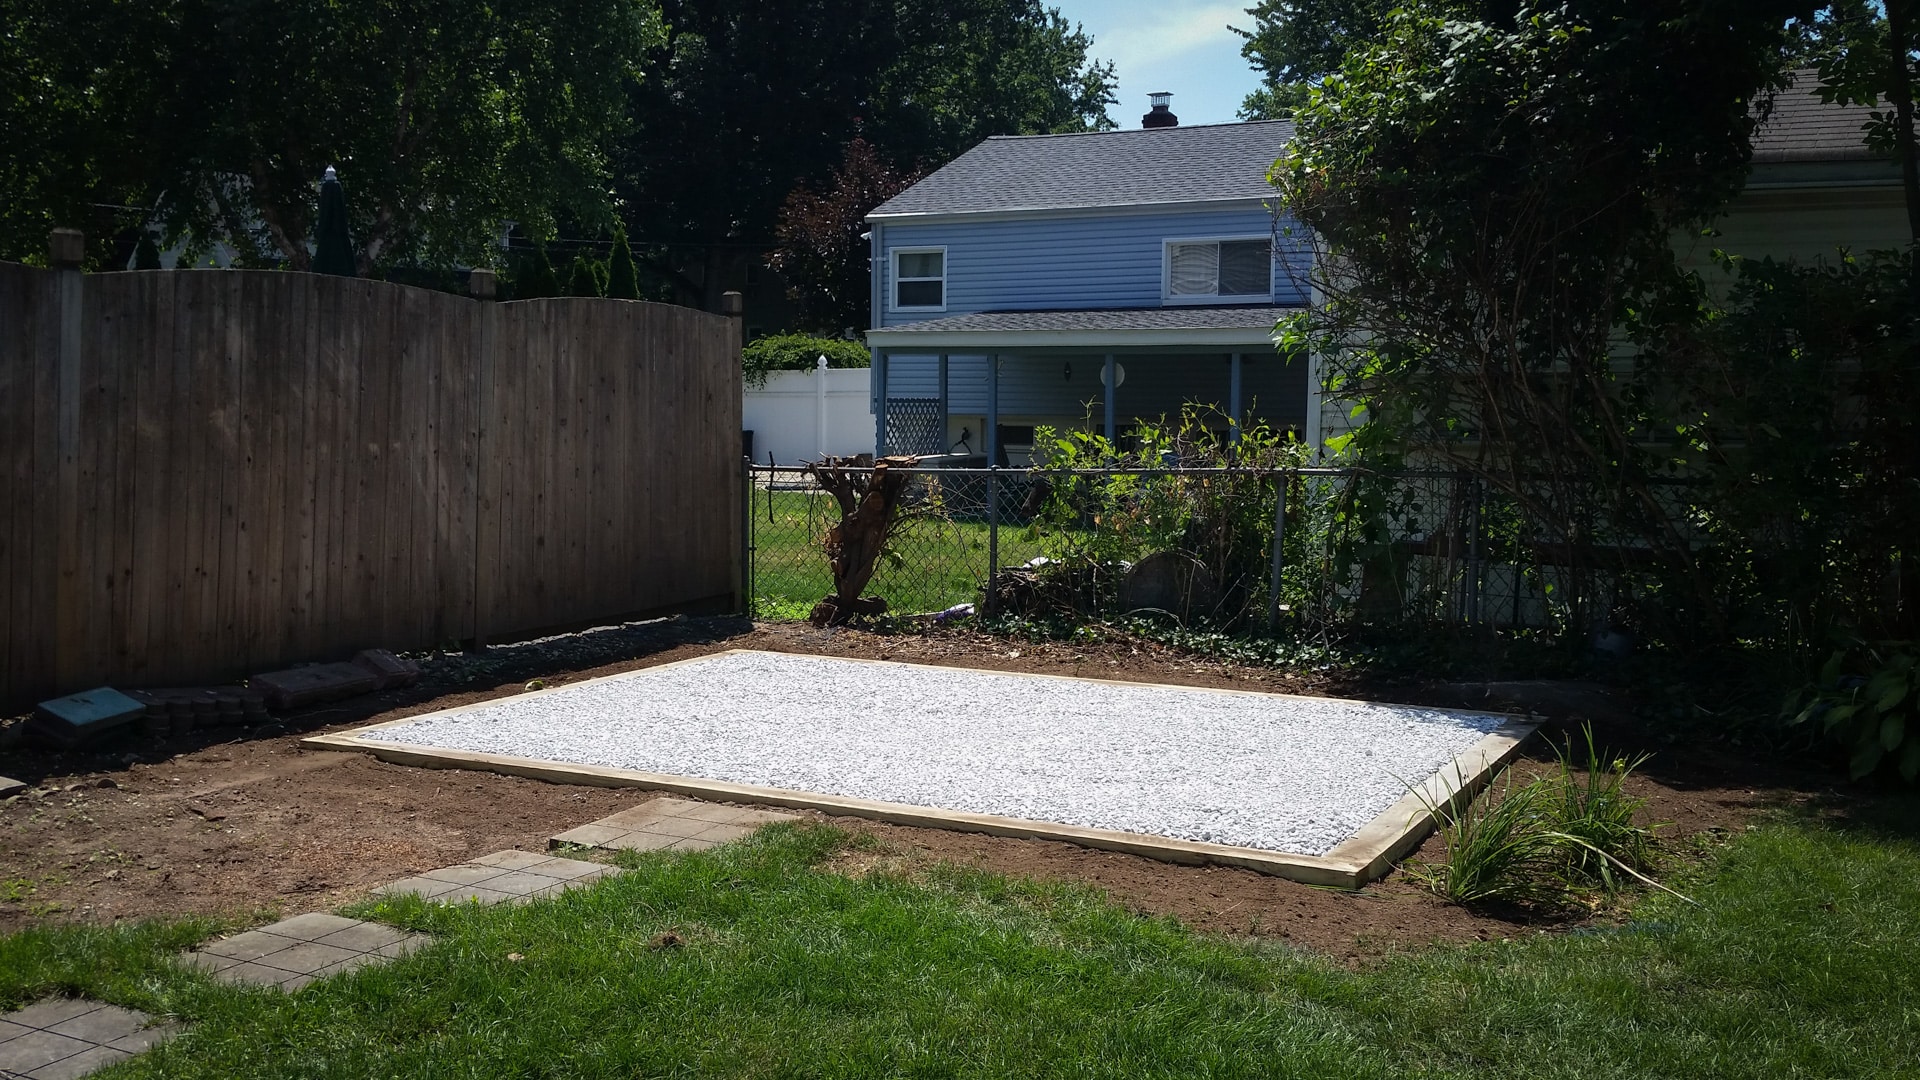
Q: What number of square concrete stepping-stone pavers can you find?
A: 4